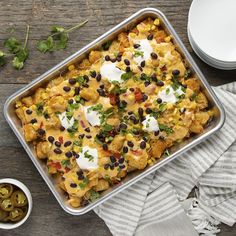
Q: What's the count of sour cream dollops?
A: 7